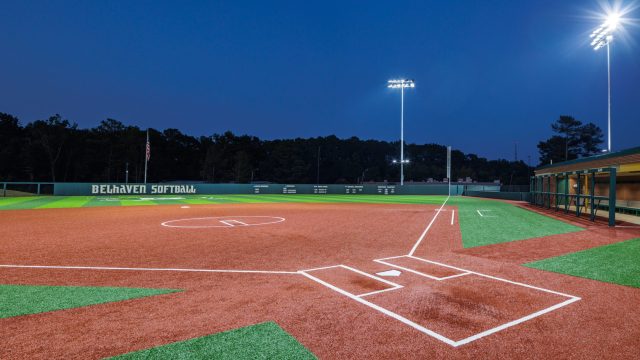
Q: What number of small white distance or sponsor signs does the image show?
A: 5